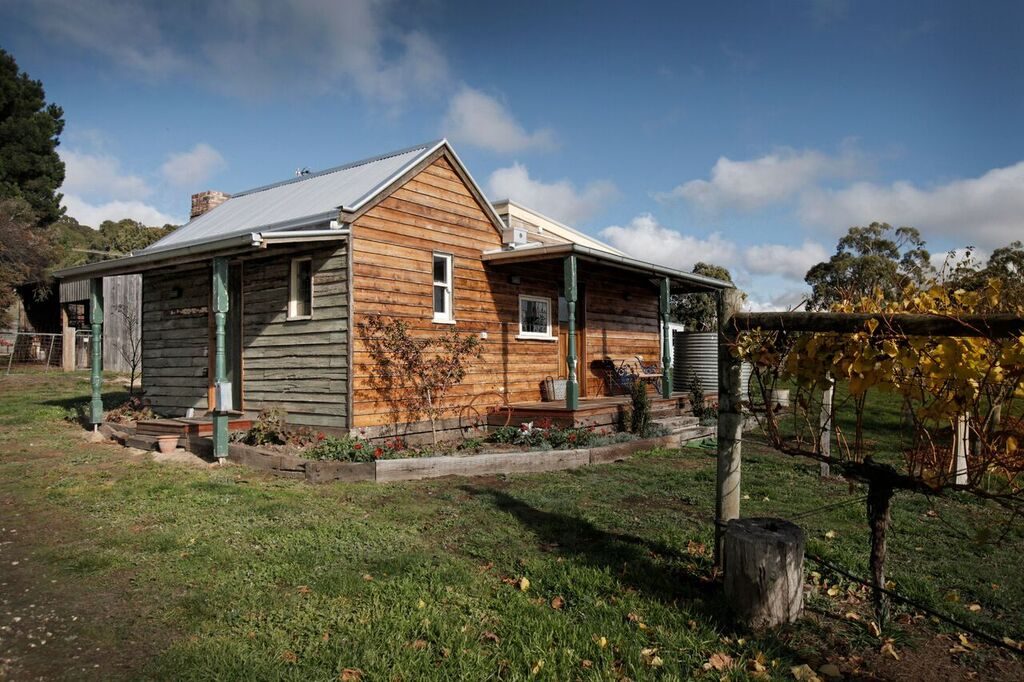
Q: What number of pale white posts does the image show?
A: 2